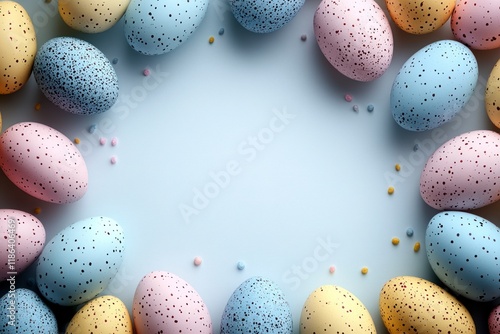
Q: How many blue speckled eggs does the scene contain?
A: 8